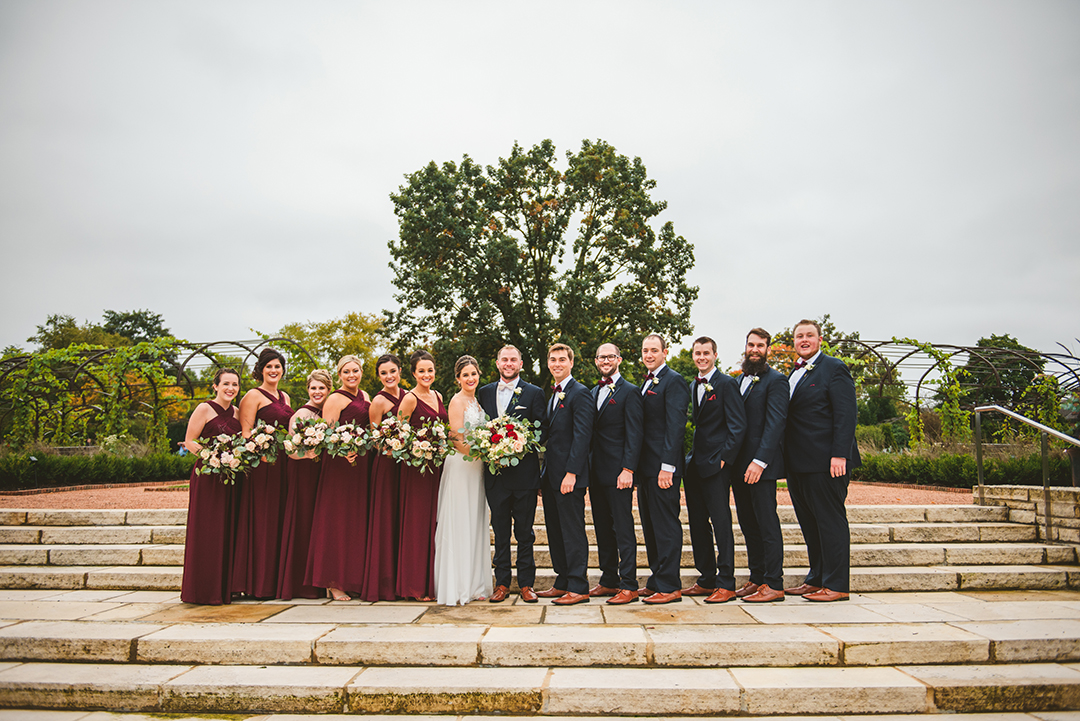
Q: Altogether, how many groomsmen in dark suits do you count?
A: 6